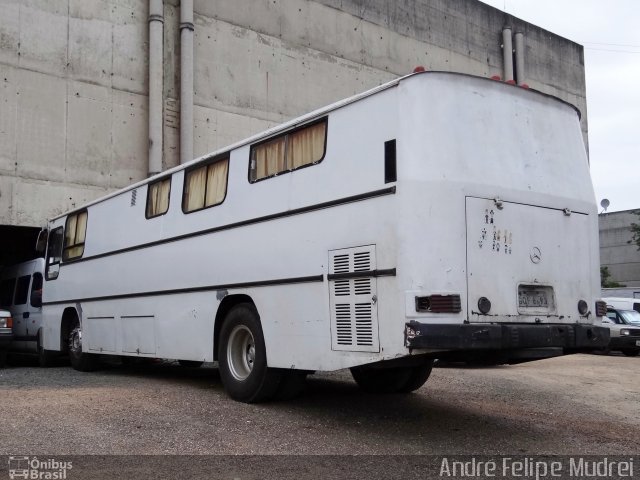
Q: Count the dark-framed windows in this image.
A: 5